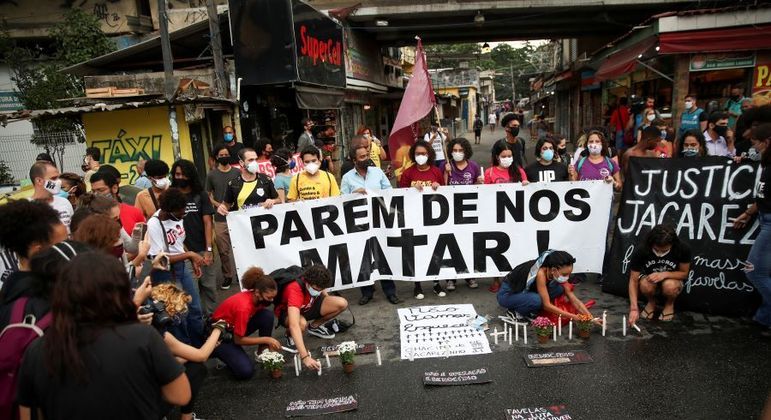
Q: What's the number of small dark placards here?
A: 5